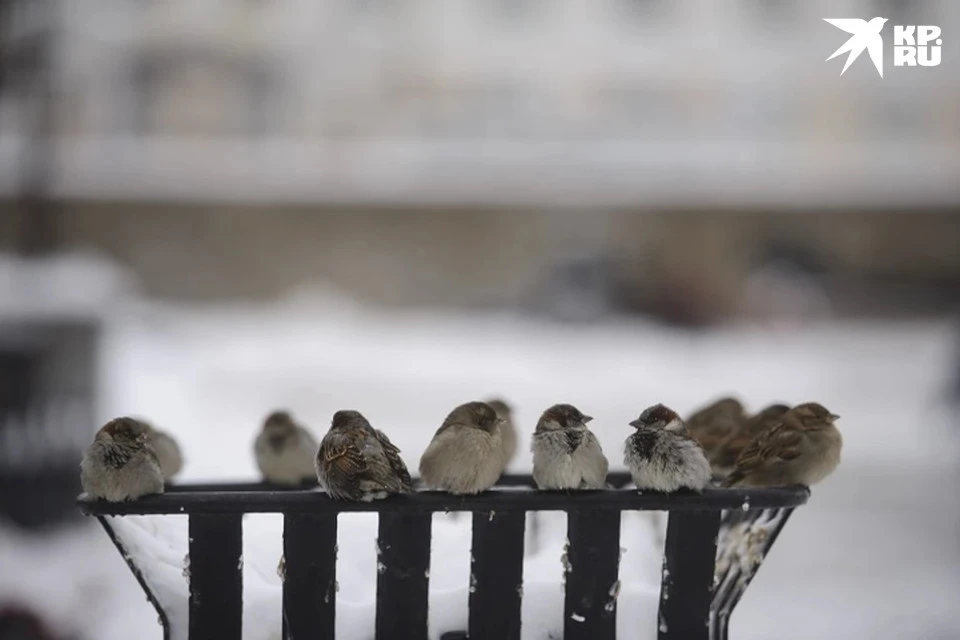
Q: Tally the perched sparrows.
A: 11